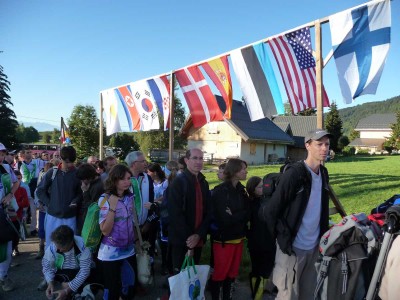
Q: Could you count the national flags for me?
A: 9